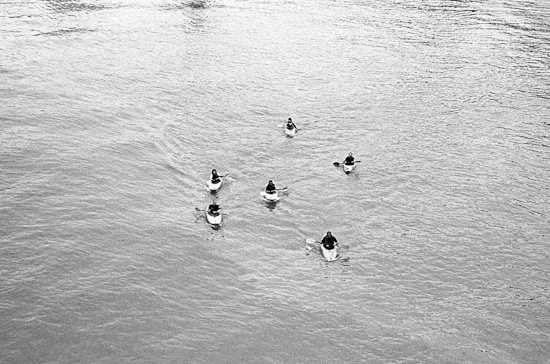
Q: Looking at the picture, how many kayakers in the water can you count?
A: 6